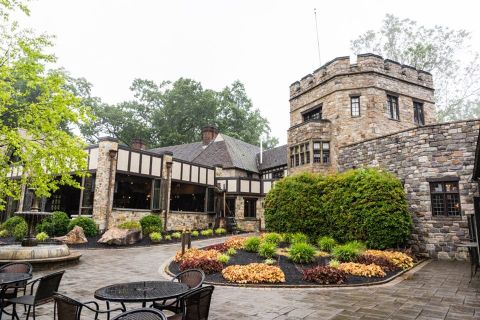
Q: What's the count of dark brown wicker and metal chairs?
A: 6